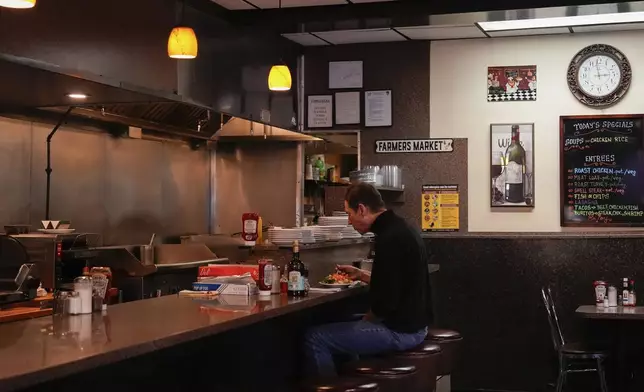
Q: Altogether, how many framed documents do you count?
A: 4